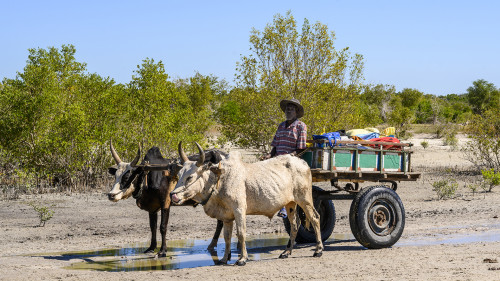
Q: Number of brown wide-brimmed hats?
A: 1